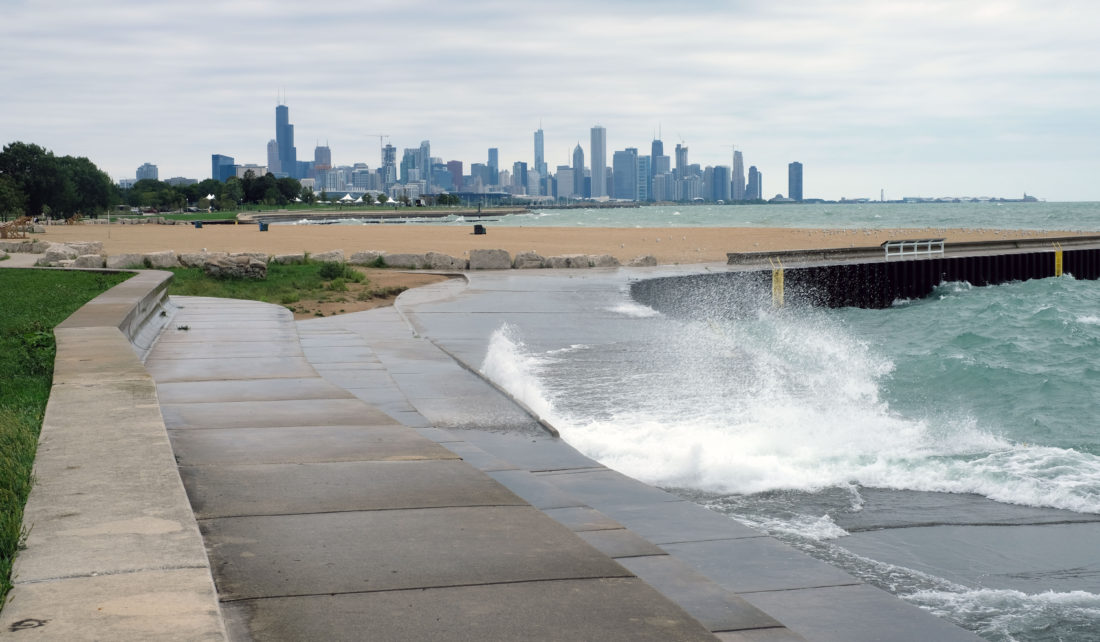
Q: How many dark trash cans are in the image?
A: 3